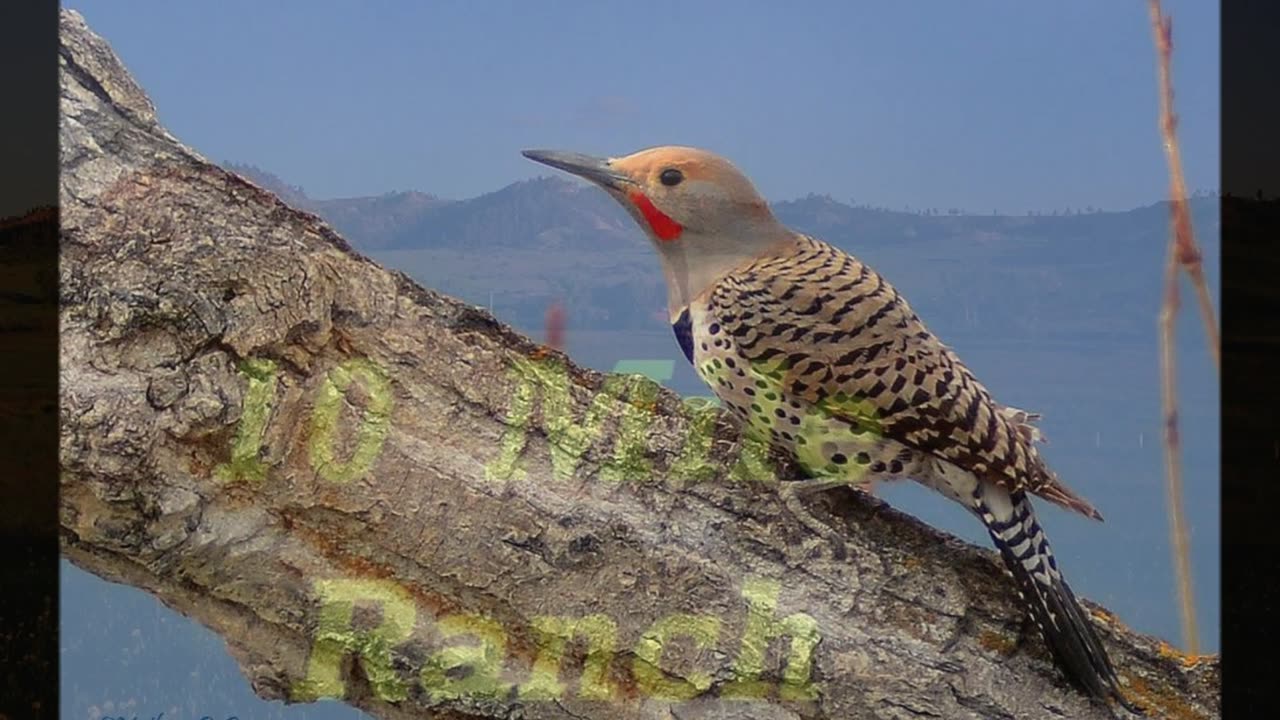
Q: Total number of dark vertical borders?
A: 2